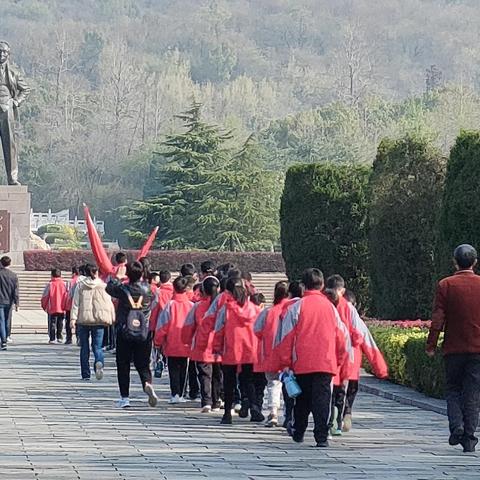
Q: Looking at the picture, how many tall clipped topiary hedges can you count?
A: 3